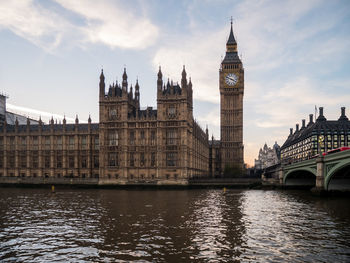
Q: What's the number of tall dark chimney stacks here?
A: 6